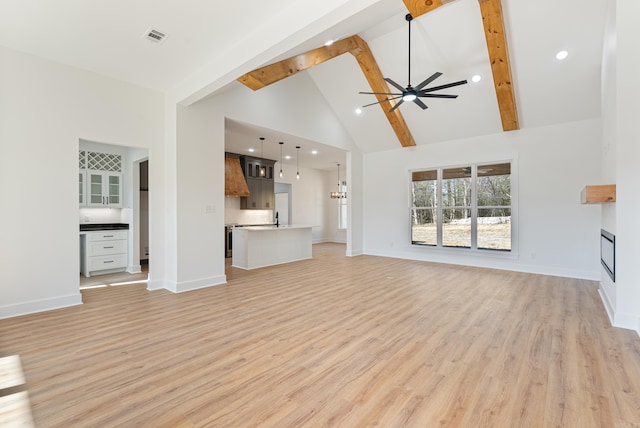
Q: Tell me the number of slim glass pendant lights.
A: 3